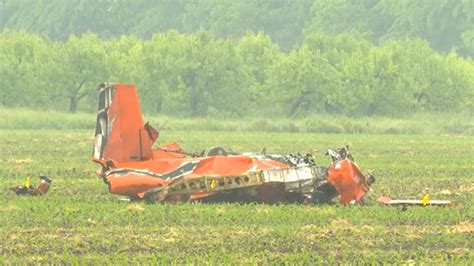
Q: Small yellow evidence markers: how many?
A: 3